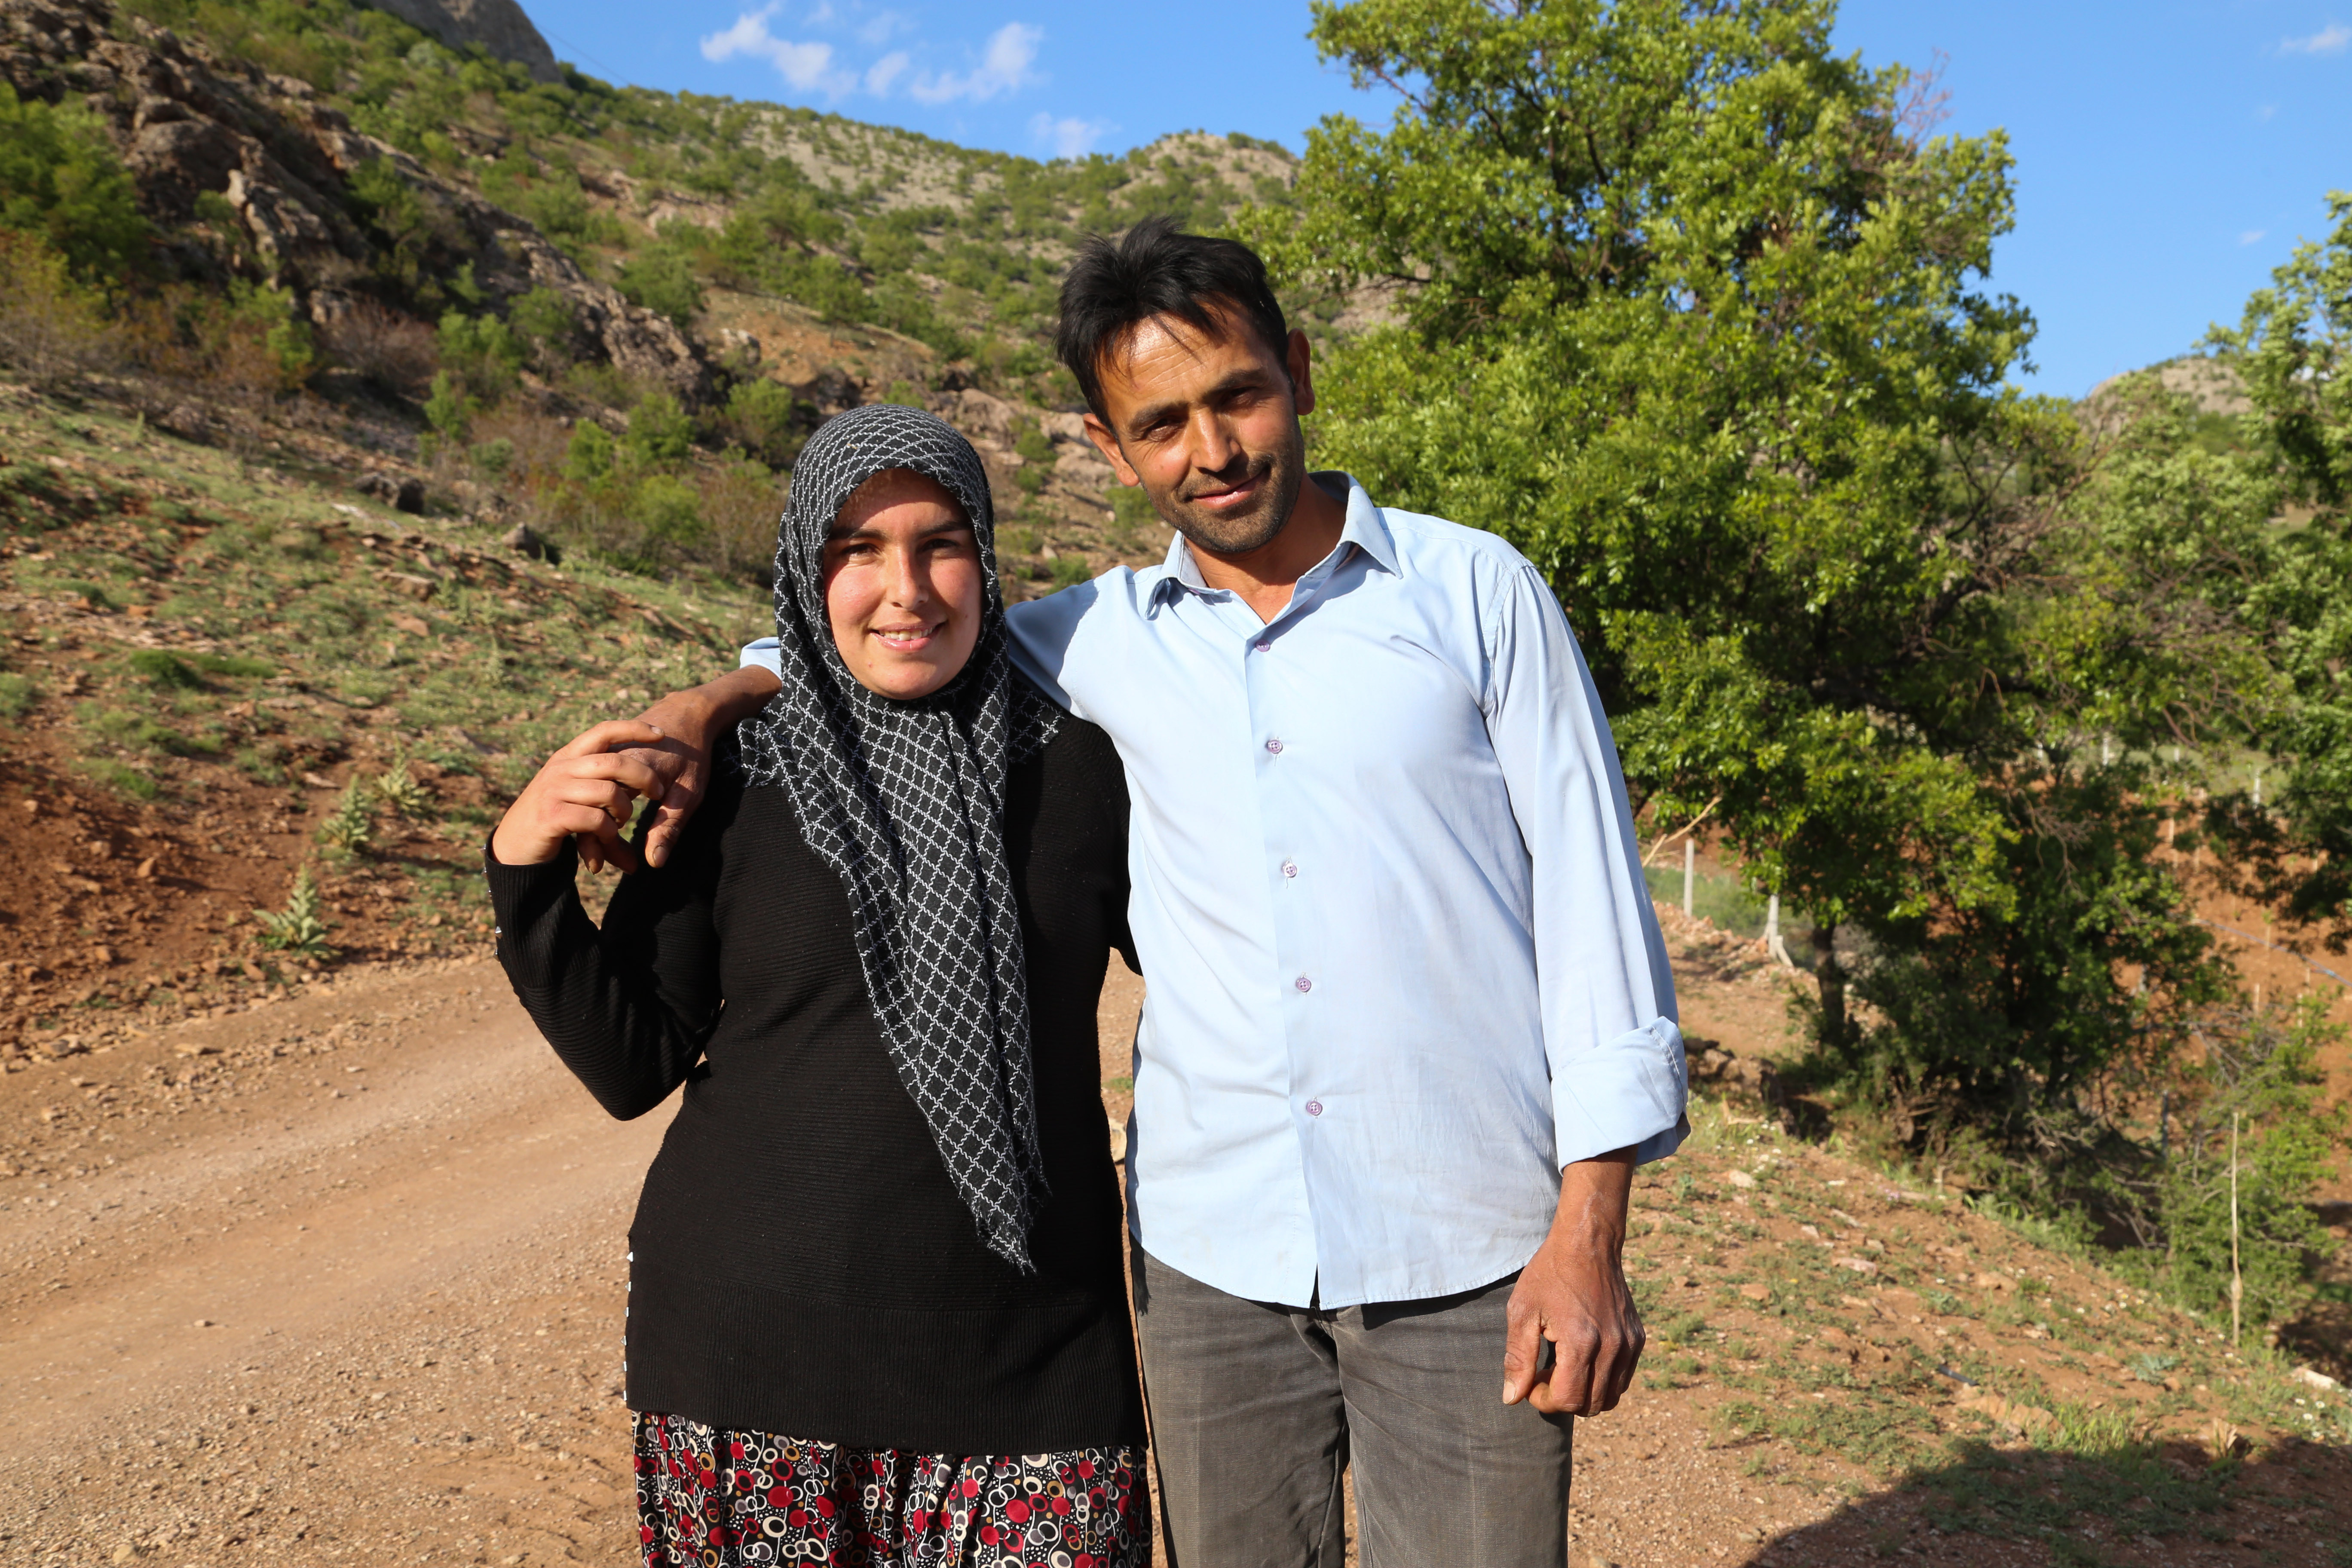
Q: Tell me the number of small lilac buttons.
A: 5